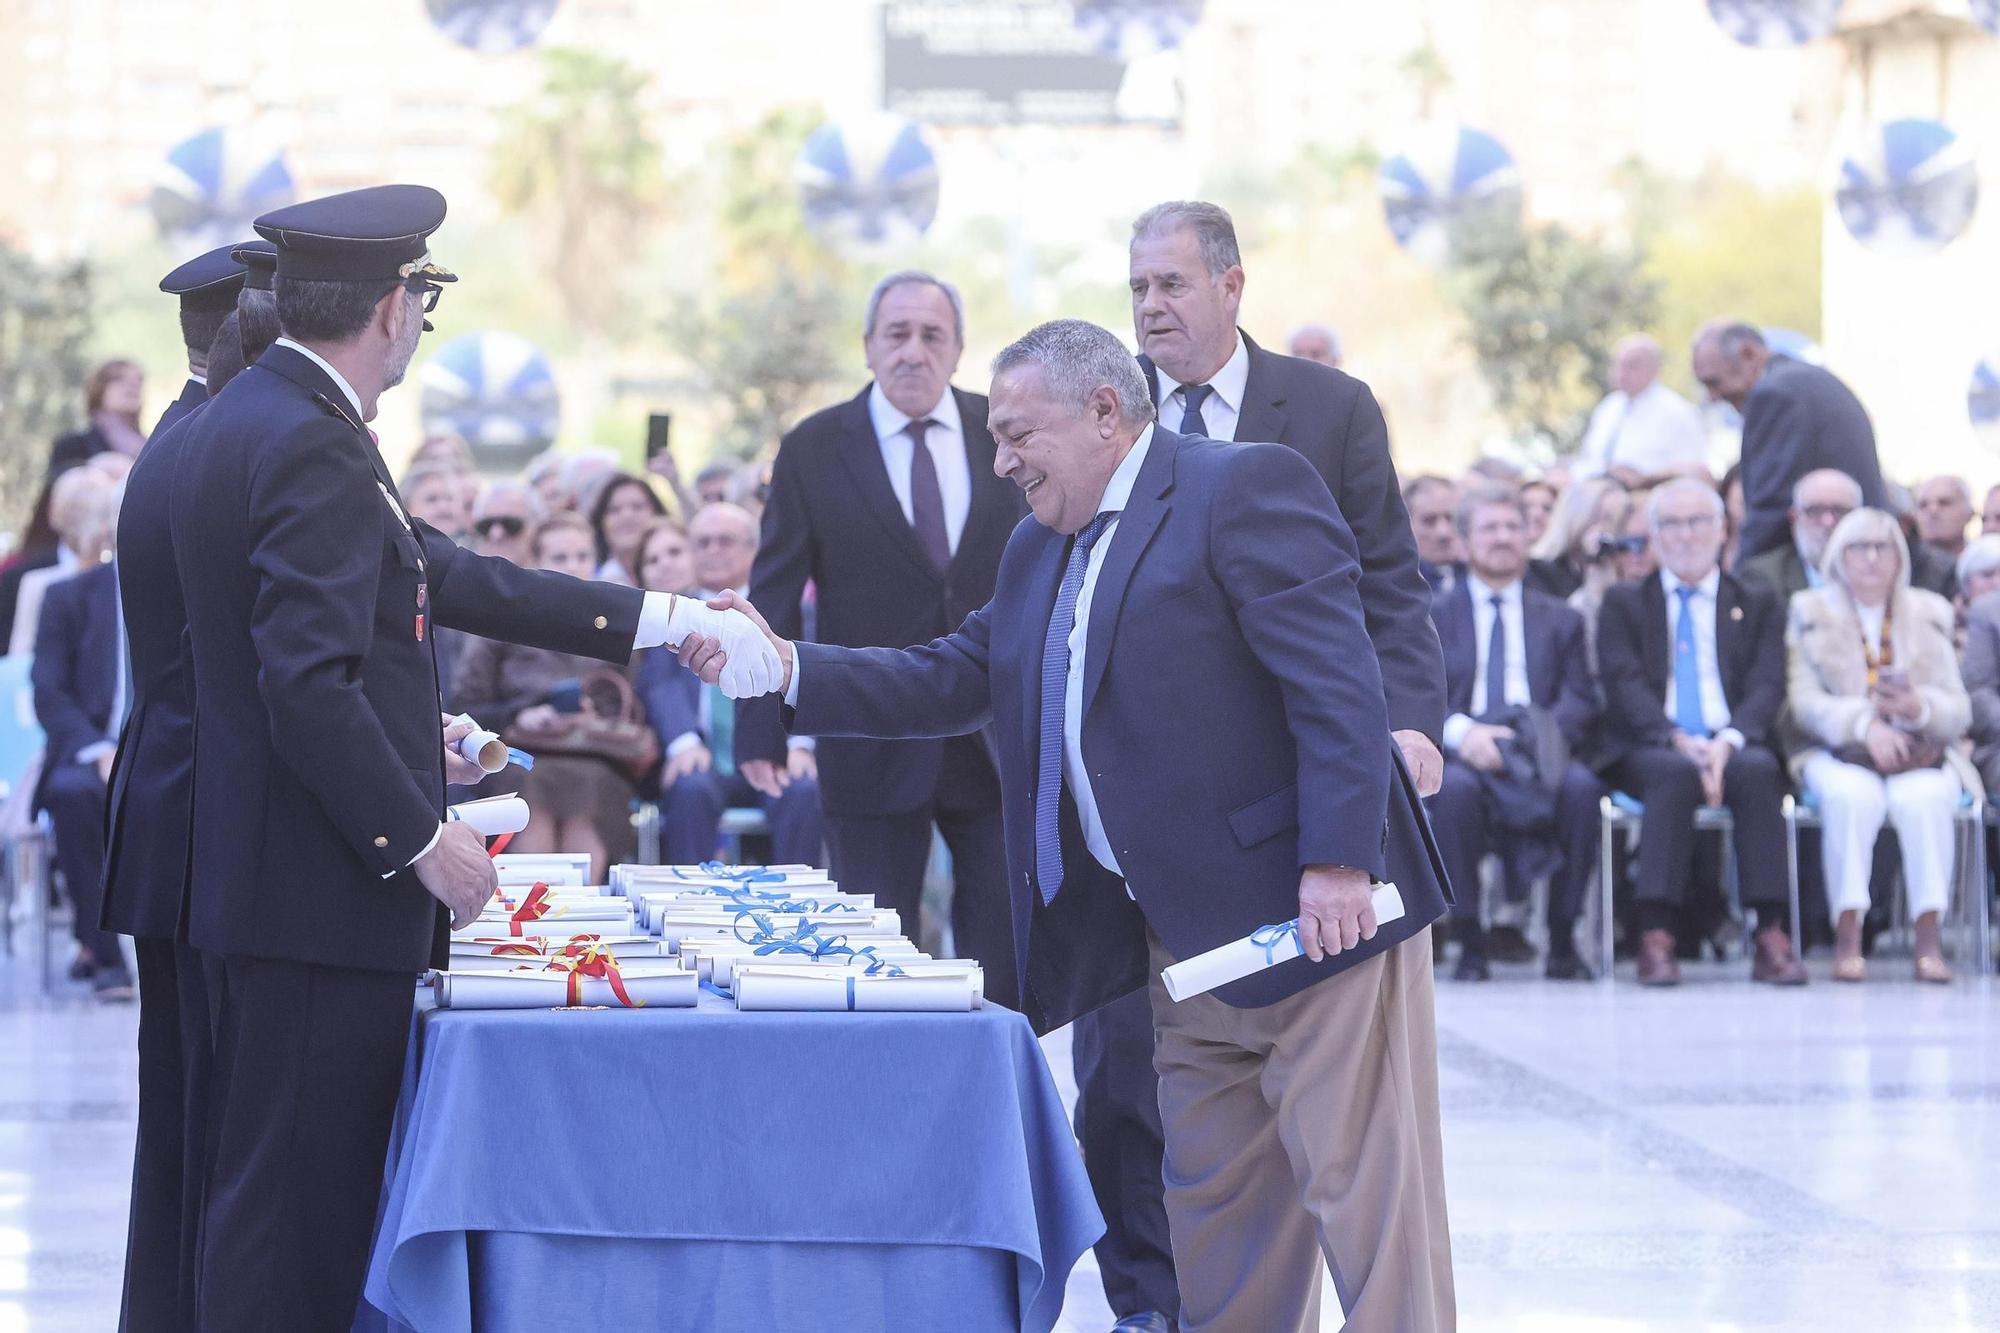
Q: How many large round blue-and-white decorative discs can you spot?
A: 11